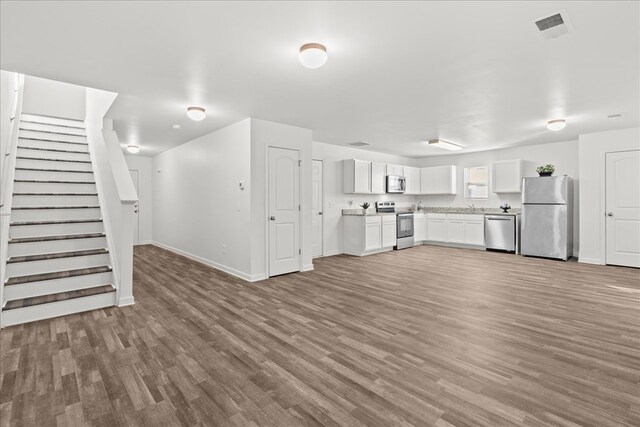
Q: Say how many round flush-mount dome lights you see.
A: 4